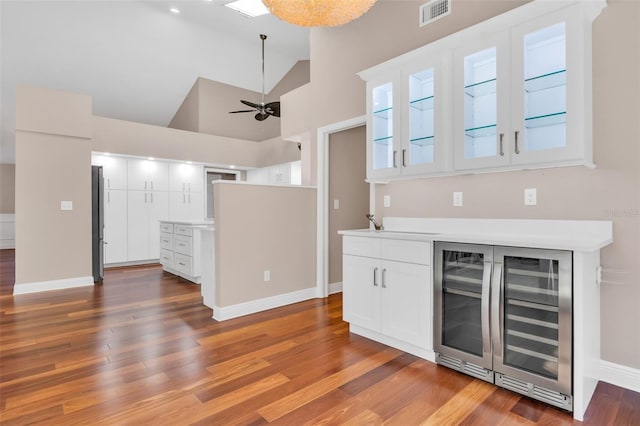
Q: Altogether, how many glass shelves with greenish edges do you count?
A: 8